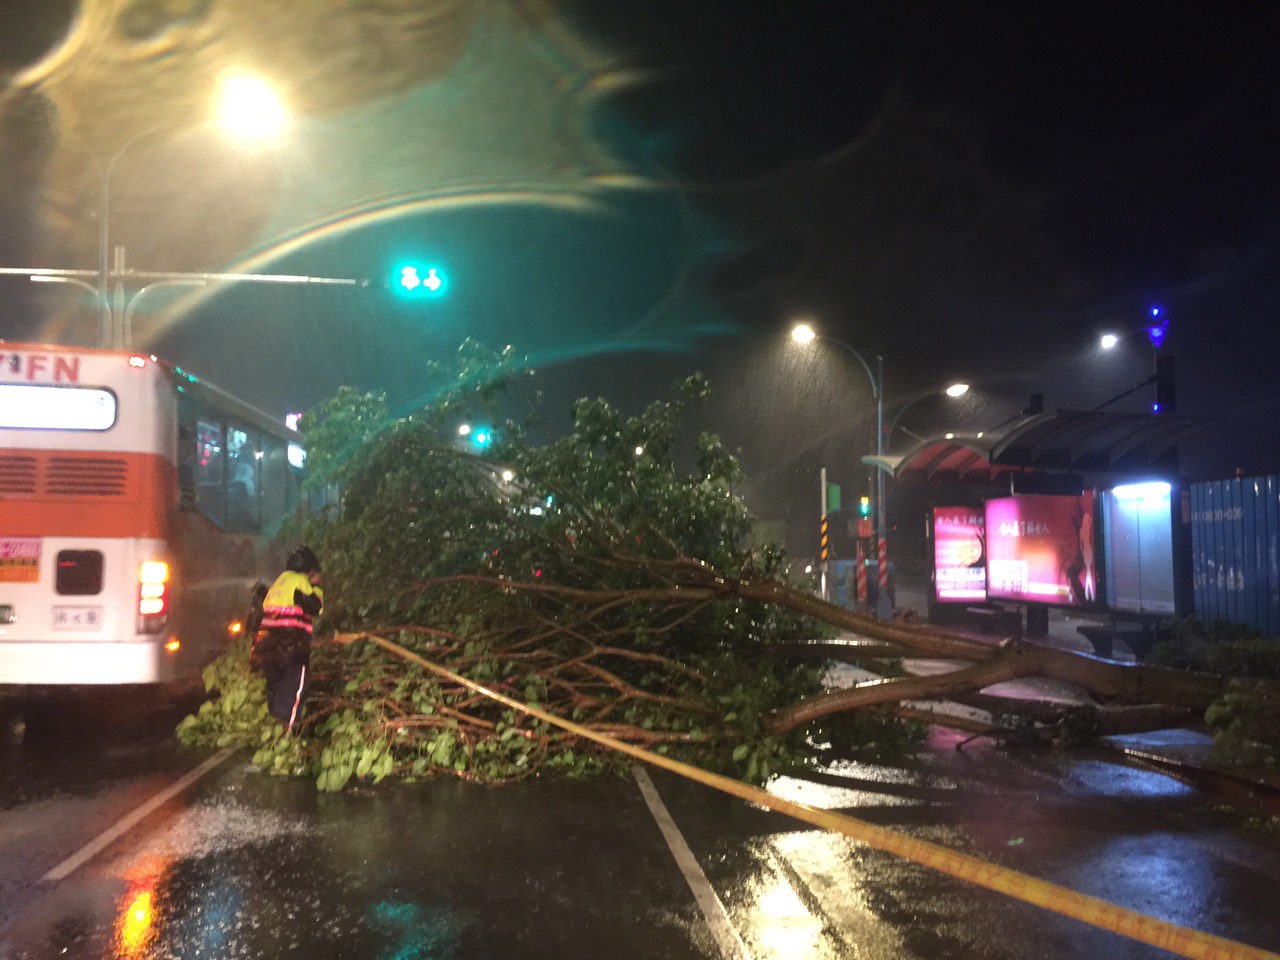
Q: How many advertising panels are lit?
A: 2